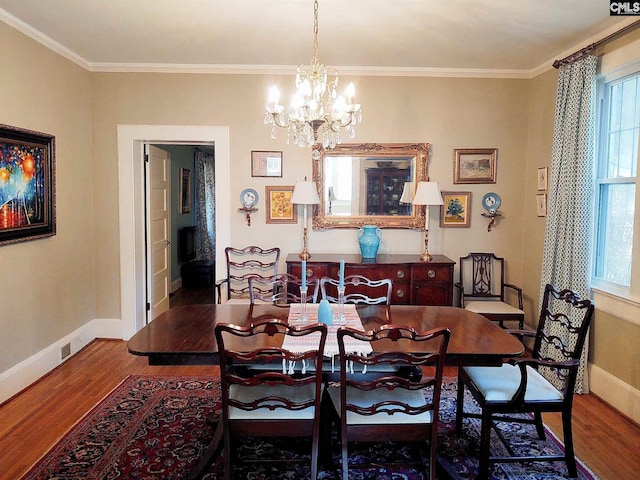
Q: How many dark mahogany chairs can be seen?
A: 7